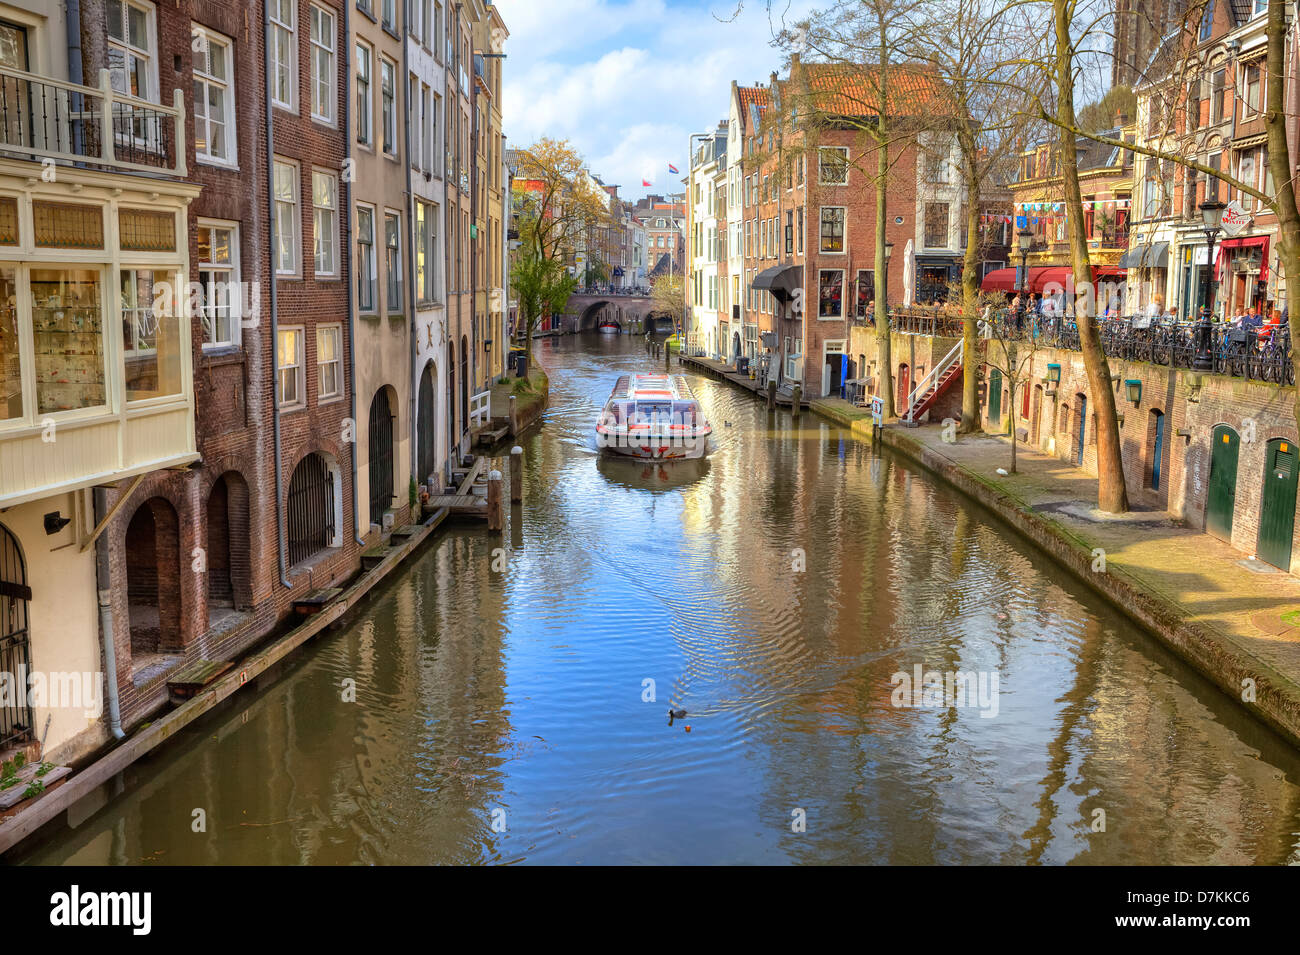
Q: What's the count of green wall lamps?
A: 2